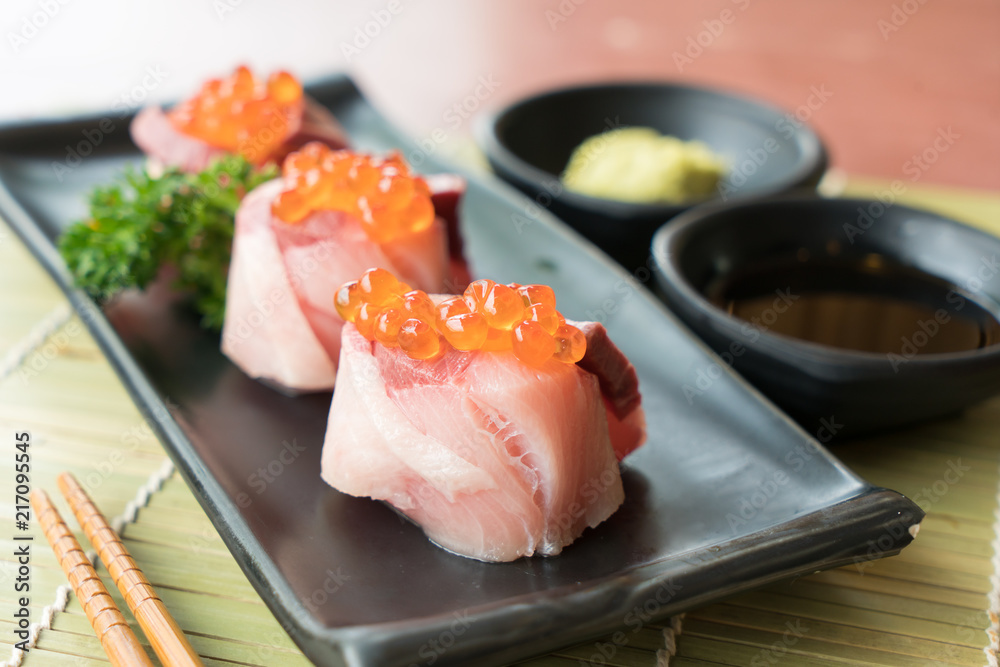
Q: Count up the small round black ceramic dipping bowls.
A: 2